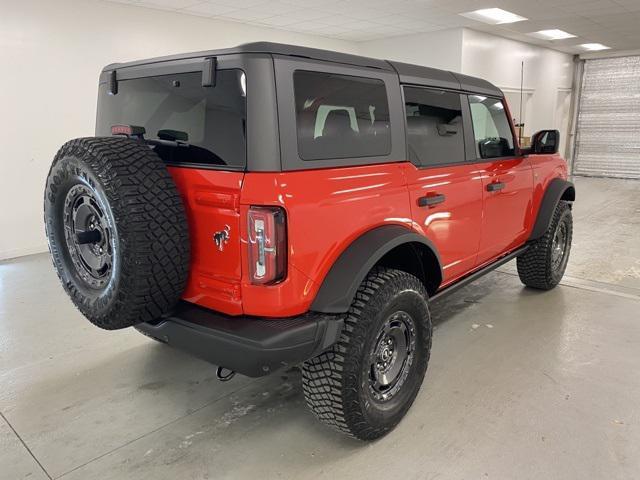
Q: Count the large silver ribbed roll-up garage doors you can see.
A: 1